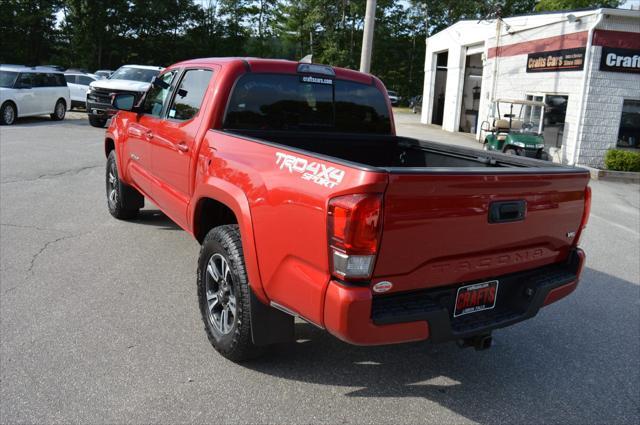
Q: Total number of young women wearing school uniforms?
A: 0